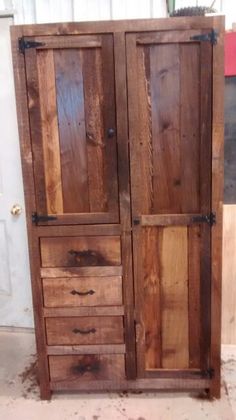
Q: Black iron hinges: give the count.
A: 5